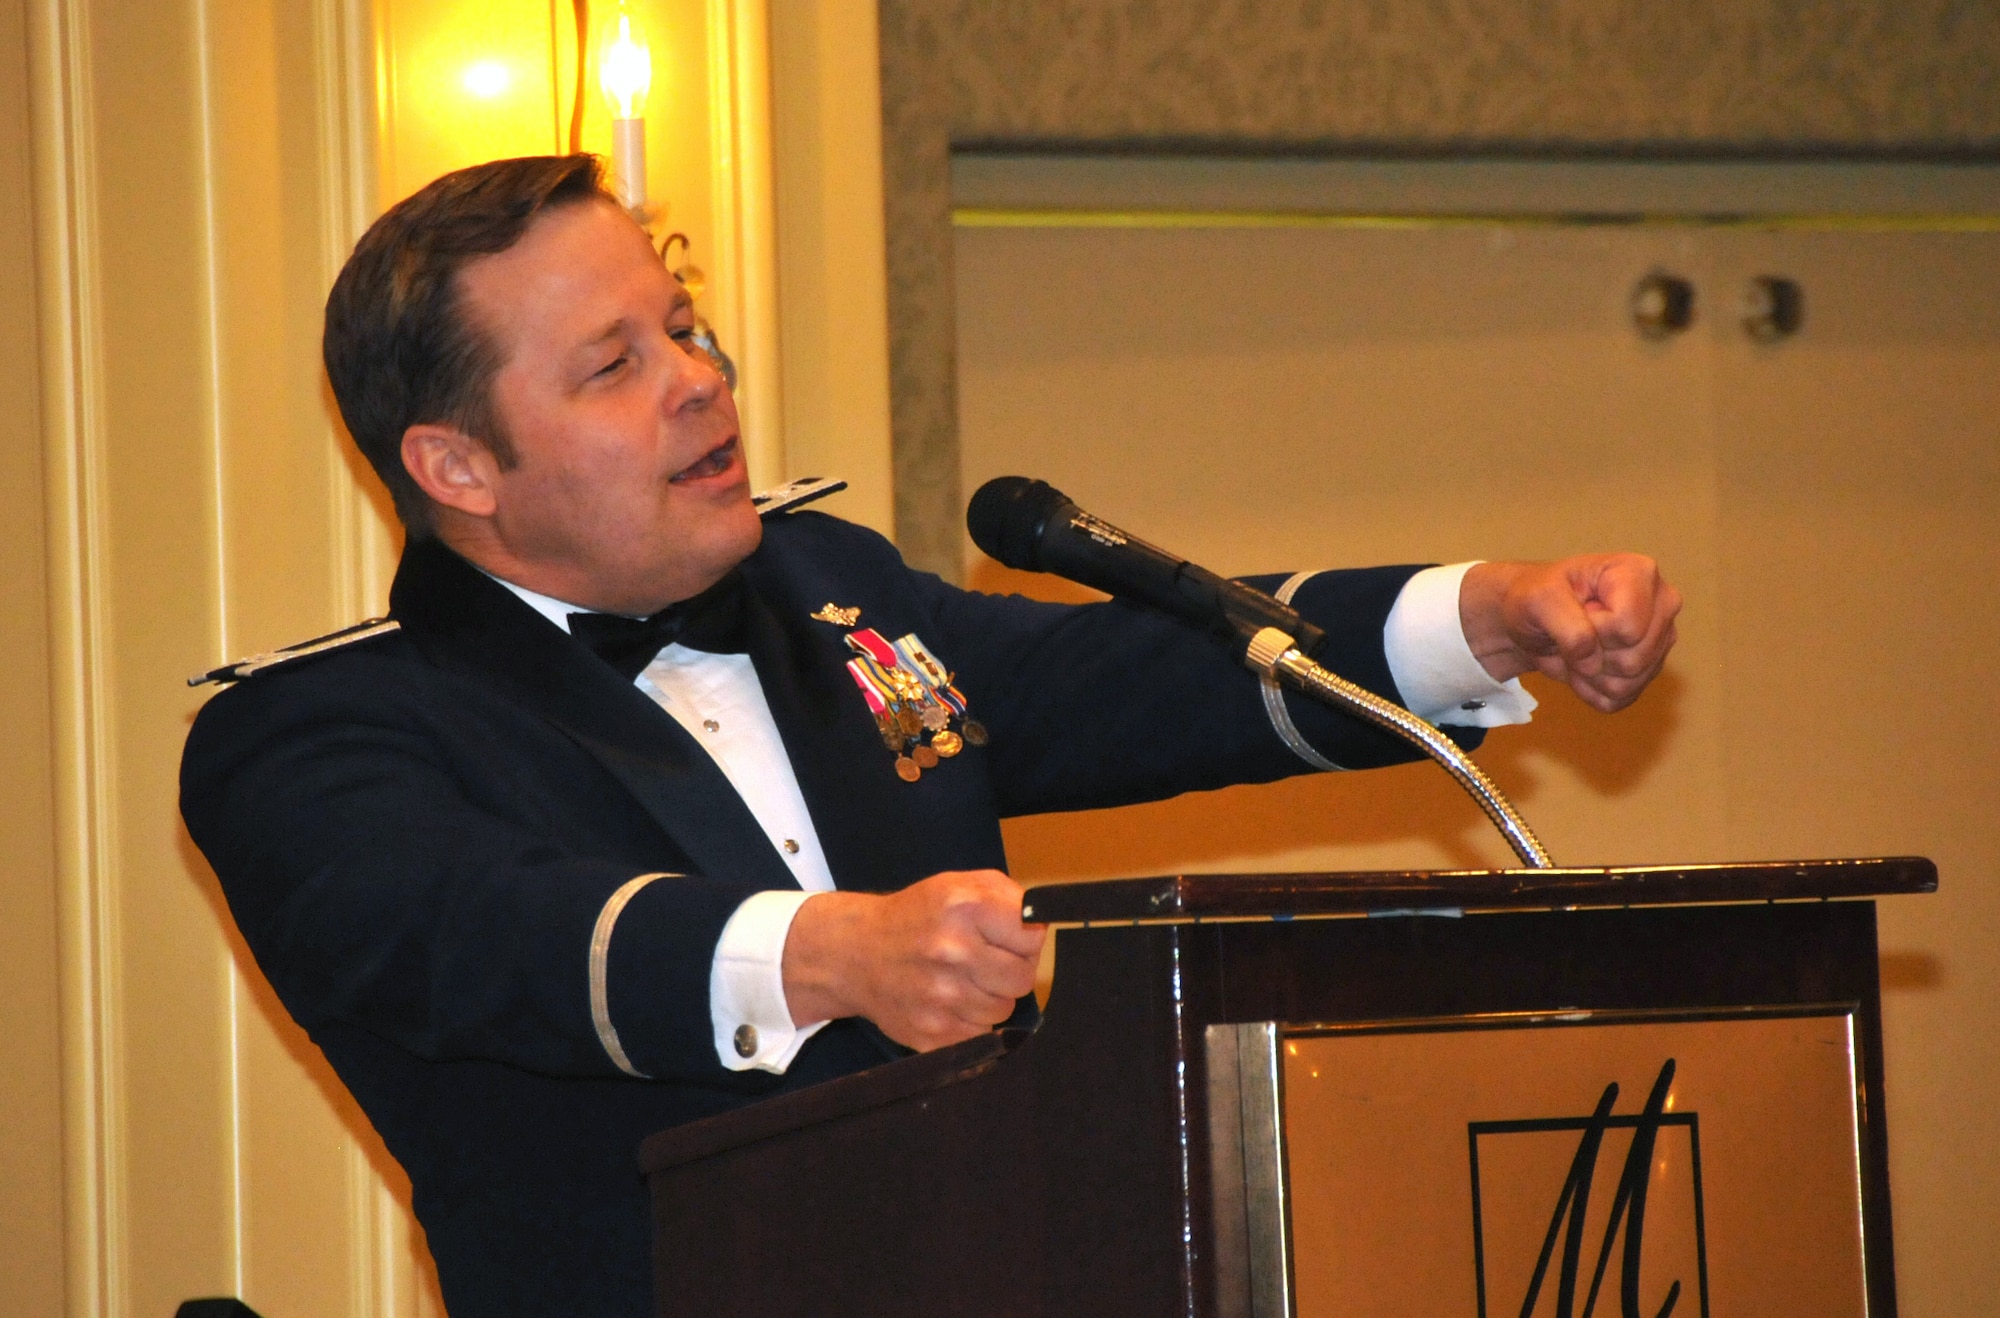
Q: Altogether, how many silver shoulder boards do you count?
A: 2